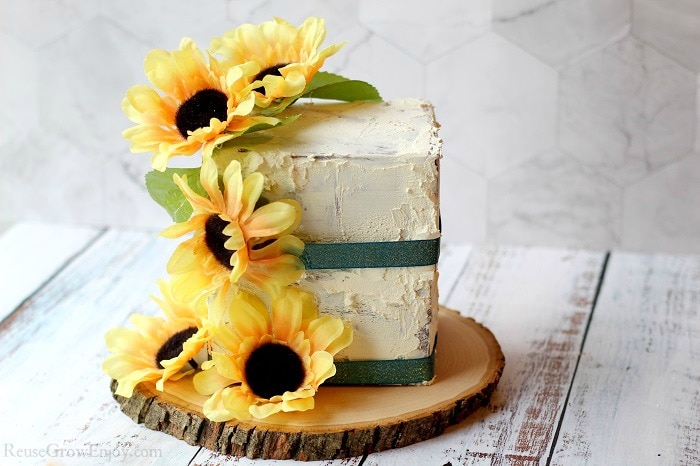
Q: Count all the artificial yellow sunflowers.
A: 5